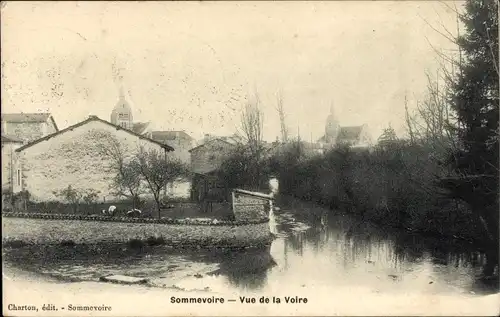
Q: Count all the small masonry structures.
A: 1